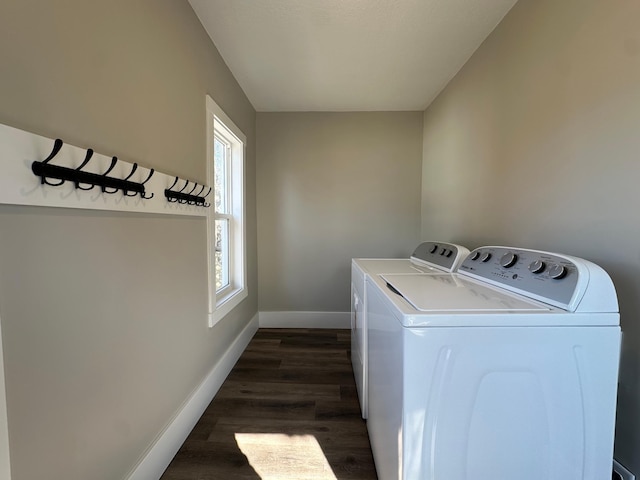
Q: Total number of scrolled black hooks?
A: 10